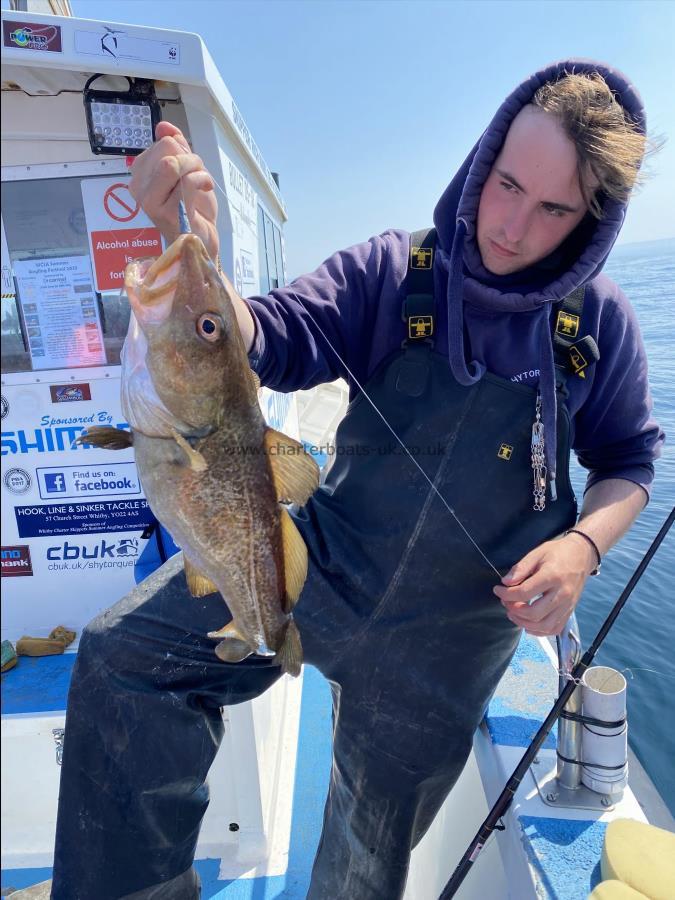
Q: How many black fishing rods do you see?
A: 1